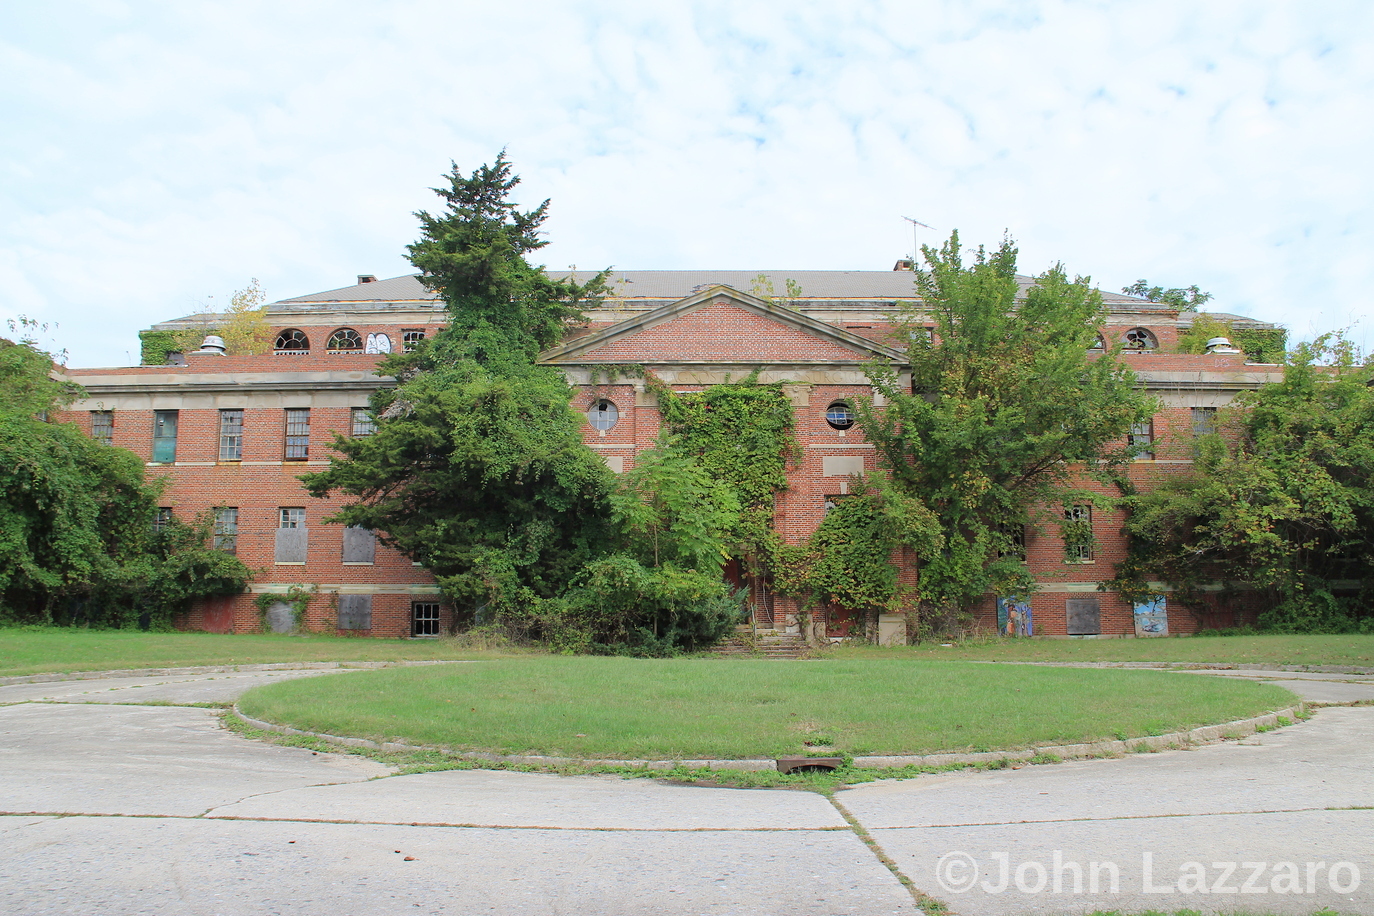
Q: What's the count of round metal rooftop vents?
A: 2